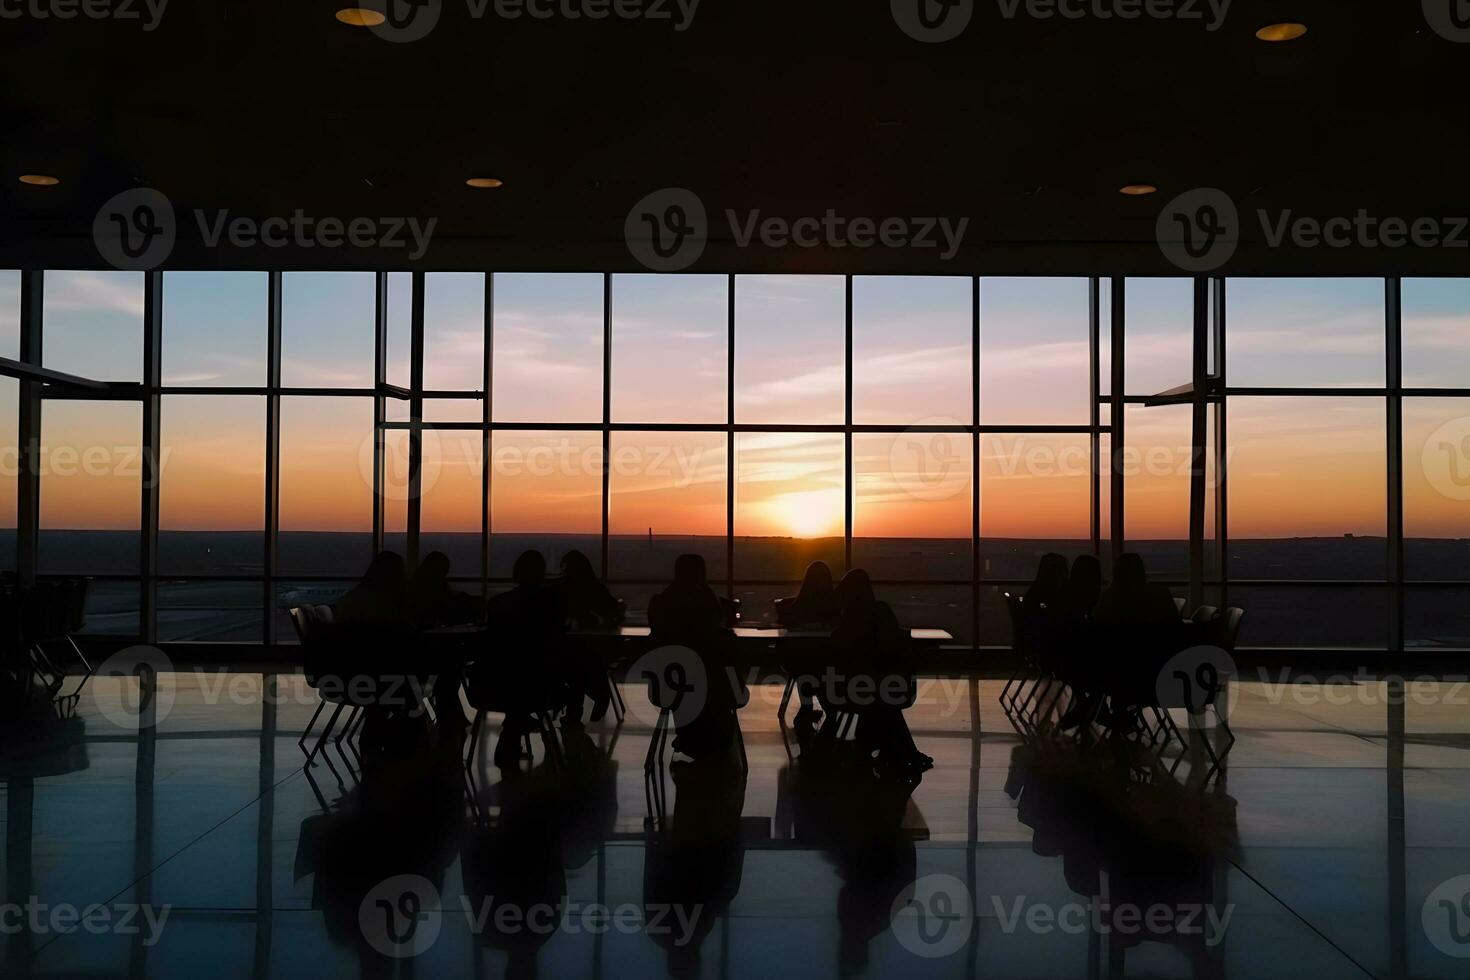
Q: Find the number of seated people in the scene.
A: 10